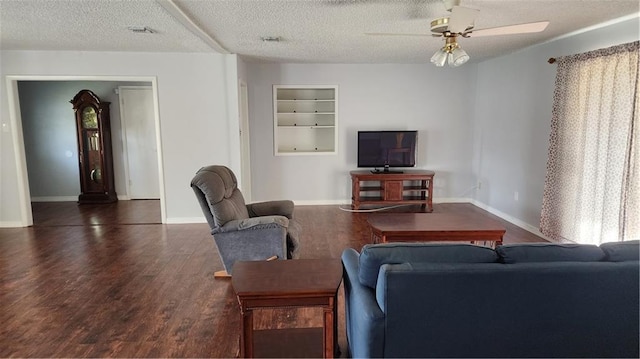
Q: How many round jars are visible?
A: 0